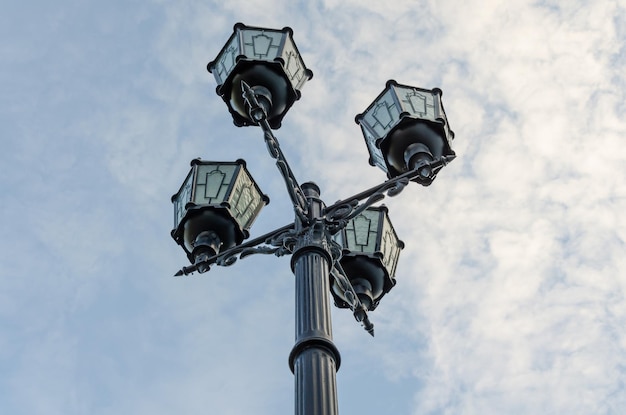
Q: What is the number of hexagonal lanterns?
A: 4